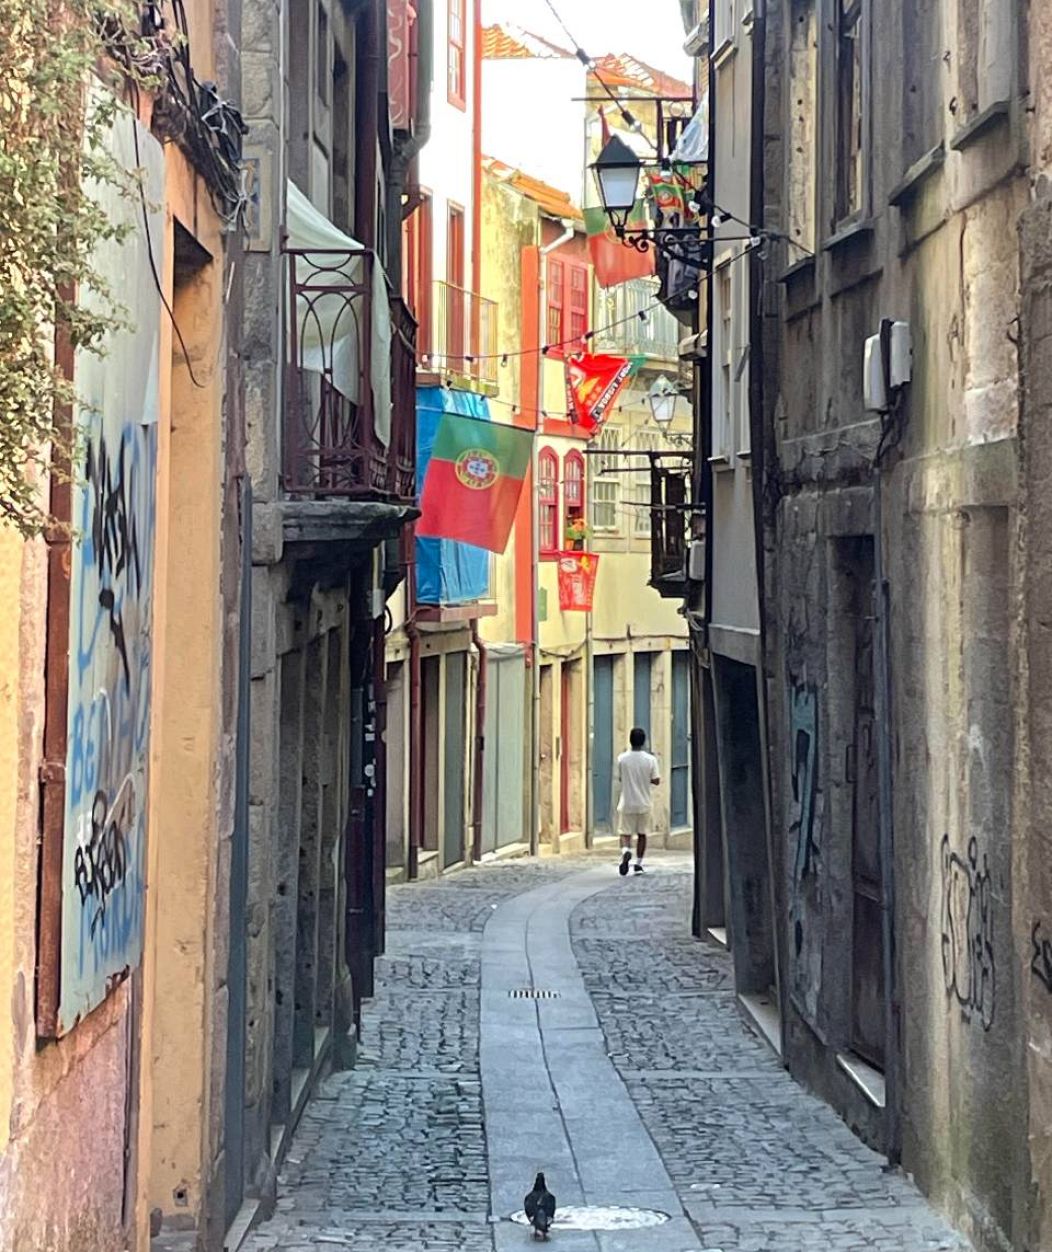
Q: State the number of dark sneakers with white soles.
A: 2